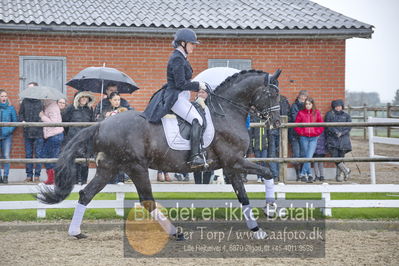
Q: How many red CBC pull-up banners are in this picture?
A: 0